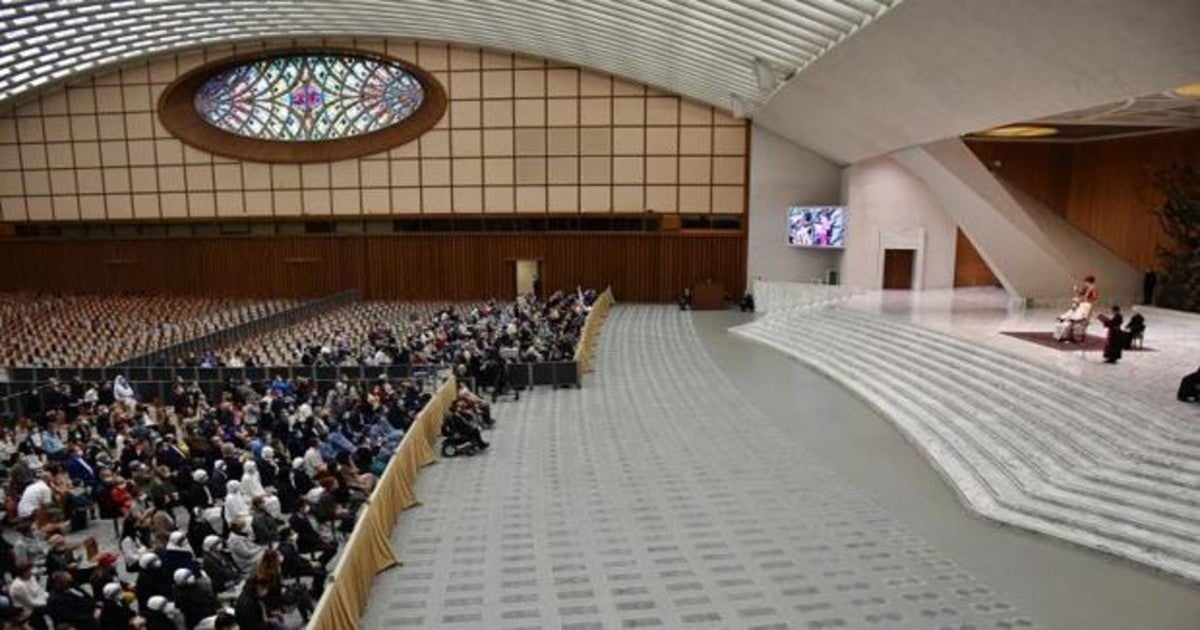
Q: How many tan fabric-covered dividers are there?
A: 2